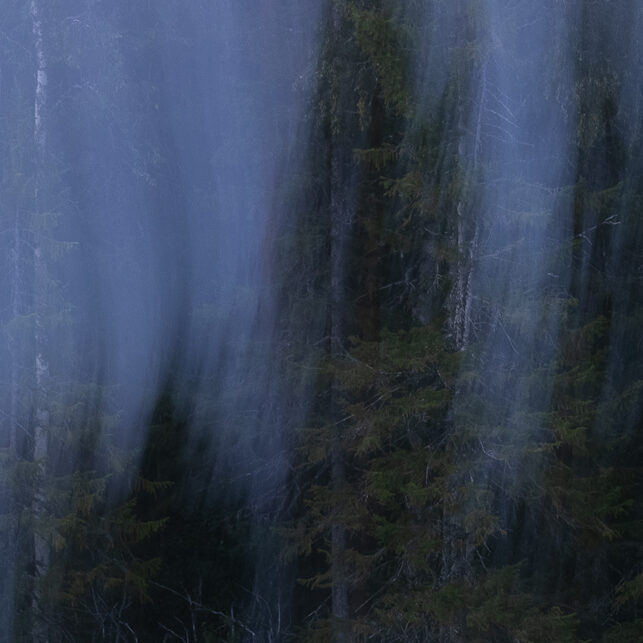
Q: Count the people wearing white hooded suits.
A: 0